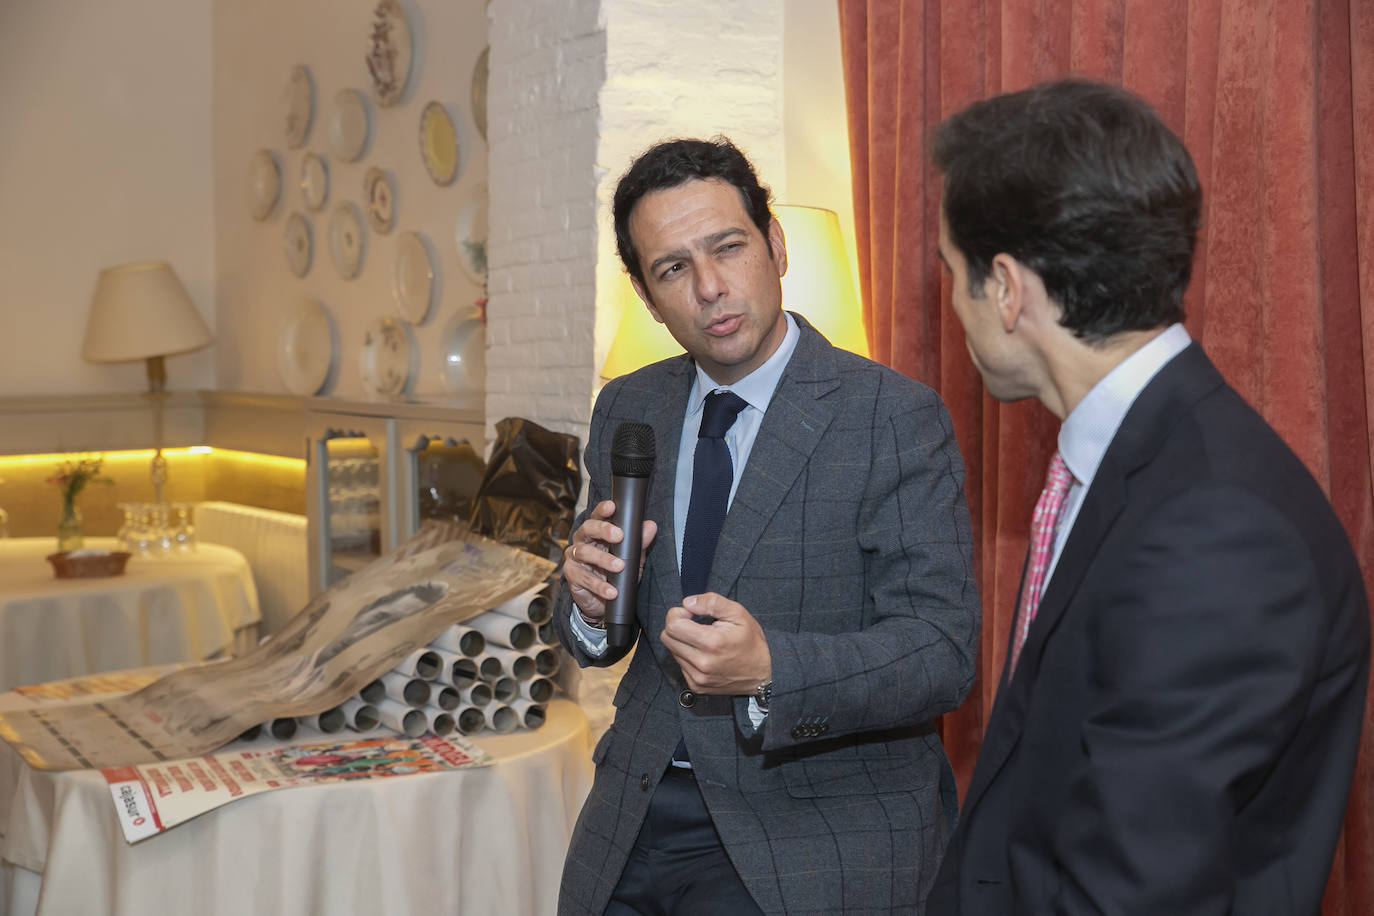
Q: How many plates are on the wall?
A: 15